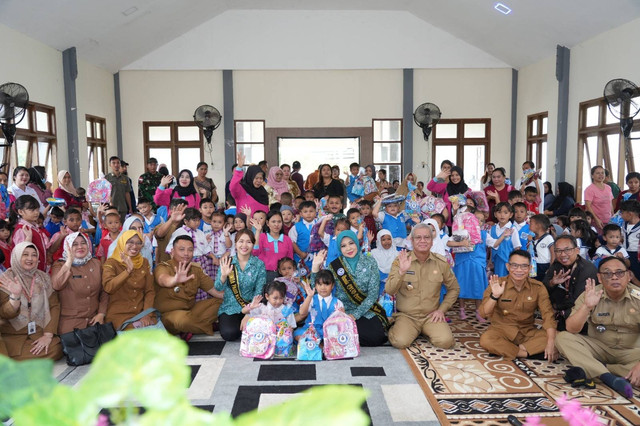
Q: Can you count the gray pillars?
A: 6